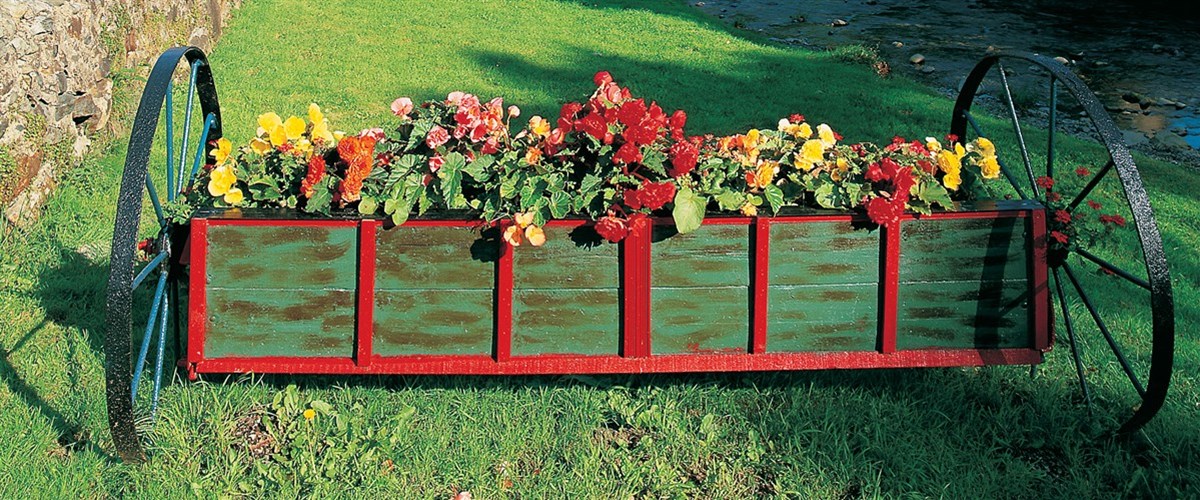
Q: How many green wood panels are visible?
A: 6